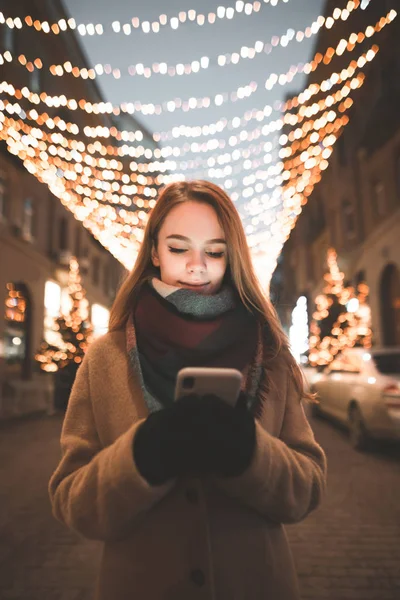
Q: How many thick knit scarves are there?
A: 1